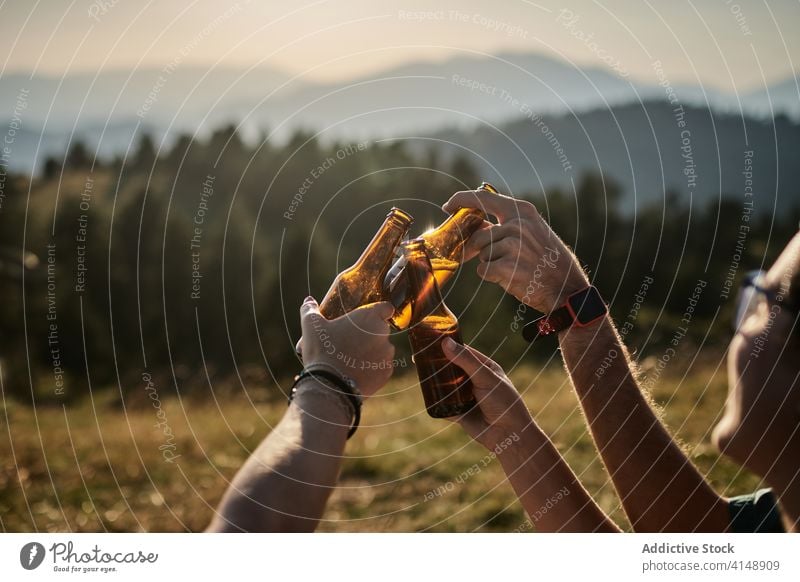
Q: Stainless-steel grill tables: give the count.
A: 0